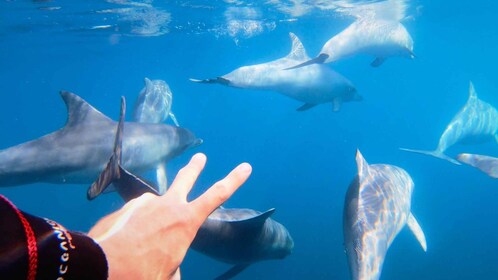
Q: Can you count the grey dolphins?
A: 8